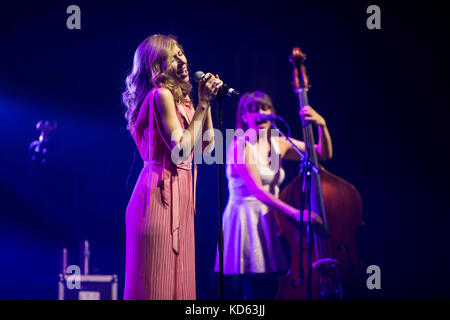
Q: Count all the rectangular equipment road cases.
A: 1